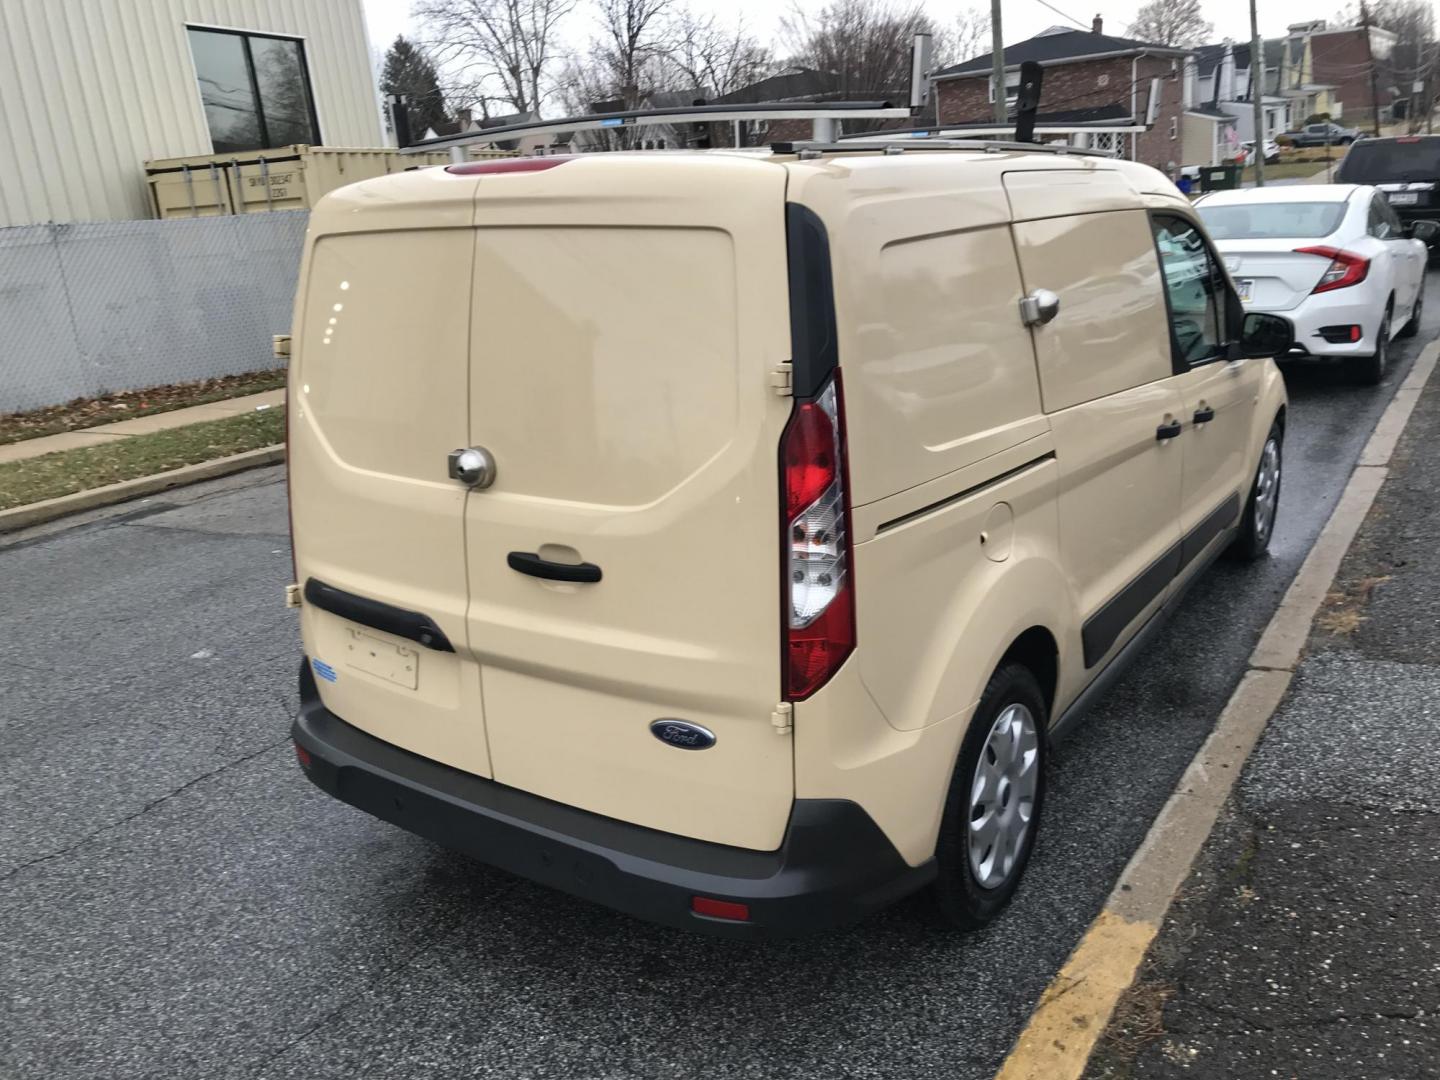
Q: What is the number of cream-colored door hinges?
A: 4